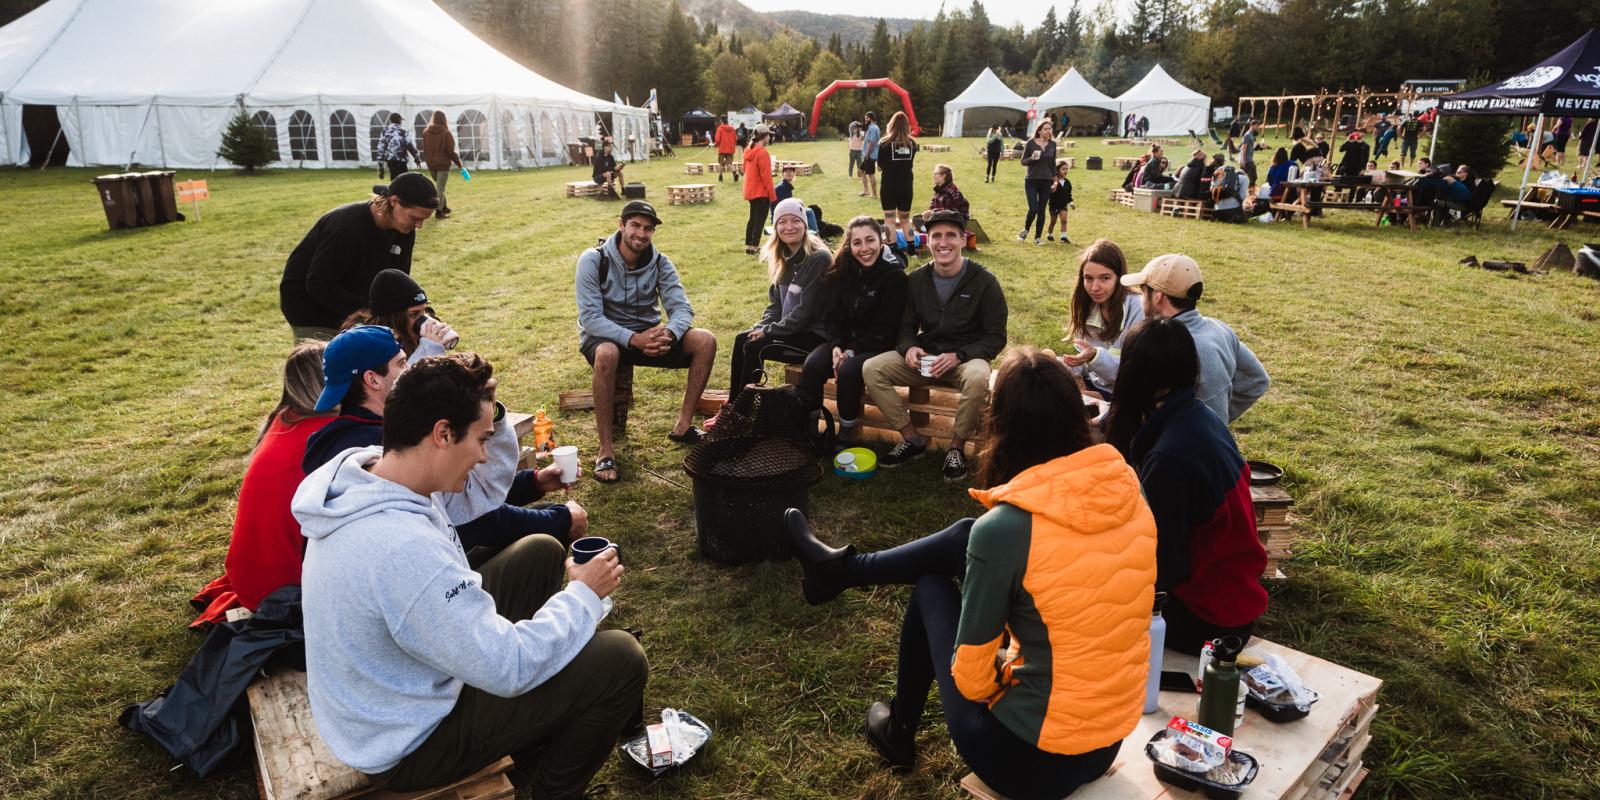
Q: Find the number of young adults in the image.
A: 13